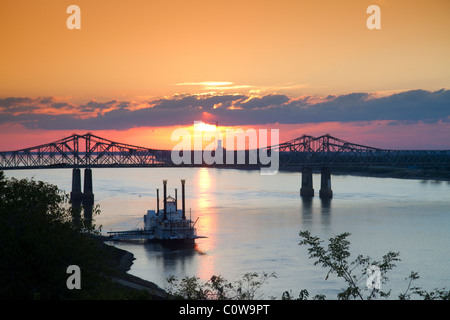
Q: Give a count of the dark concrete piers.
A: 4